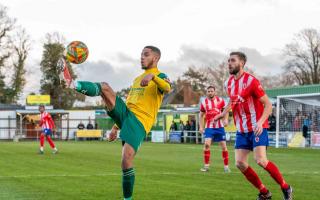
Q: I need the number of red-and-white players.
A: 3